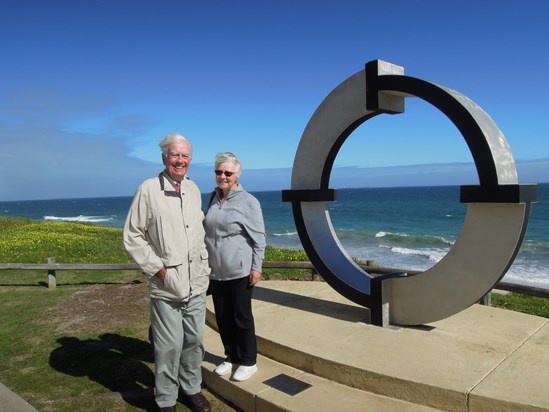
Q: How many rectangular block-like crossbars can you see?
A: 4